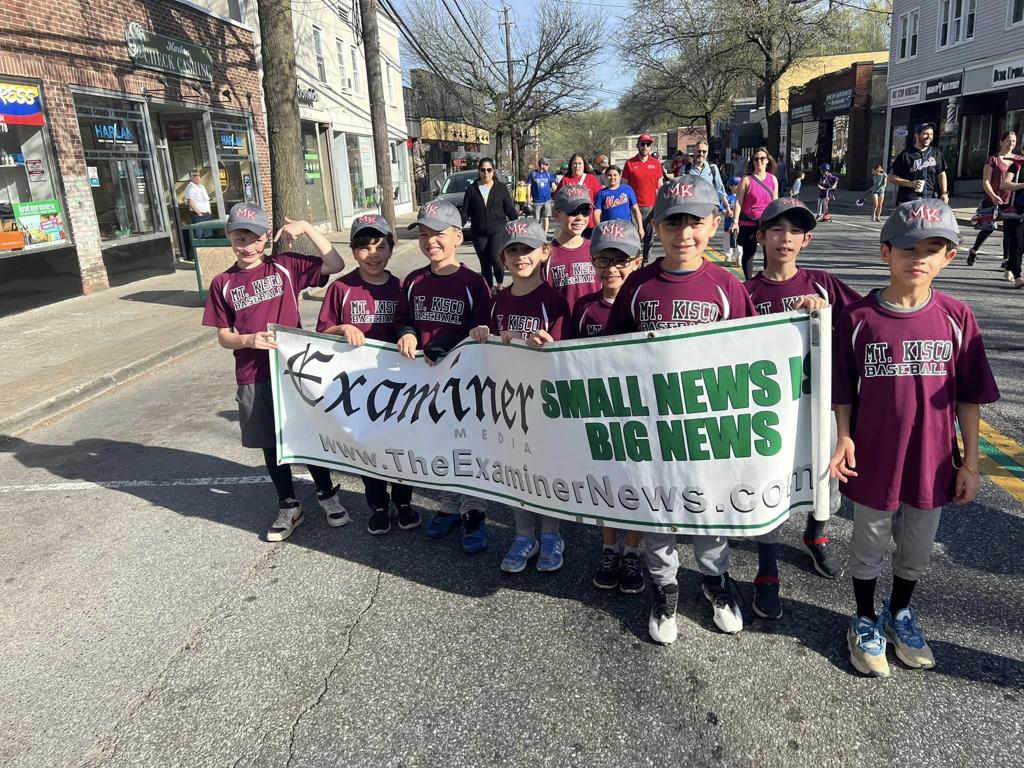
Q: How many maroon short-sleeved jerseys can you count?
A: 9